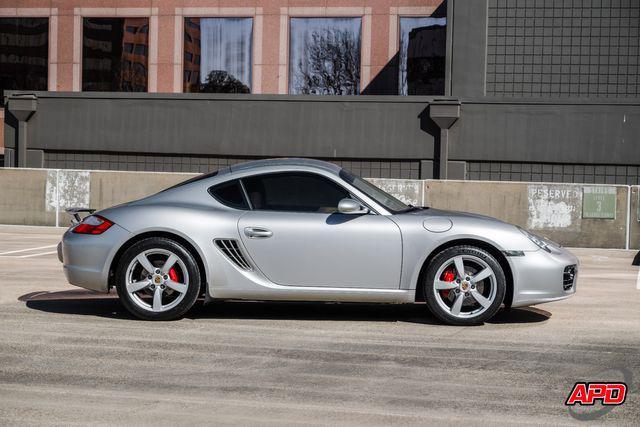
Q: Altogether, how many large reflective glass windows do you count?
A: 5